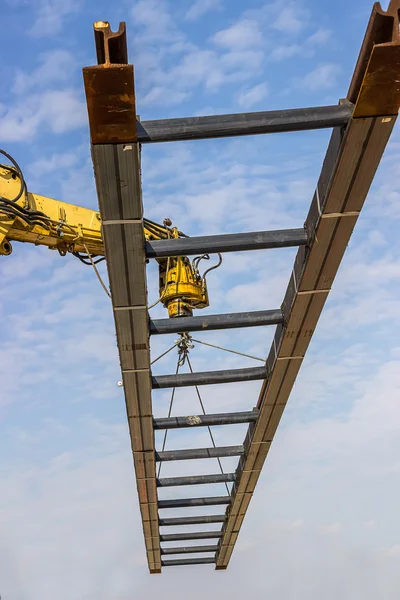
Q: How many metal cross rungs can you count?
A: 12